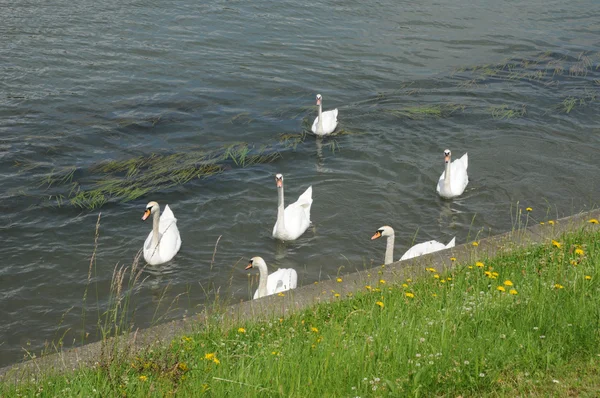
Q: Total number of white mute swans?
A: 6